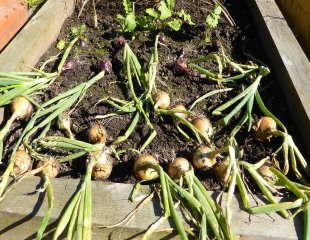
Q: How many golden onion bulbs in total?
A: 15